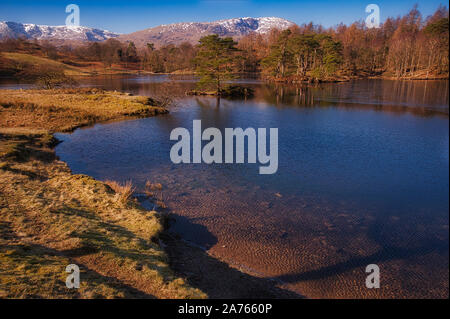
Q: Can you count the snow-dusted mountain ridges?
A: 2